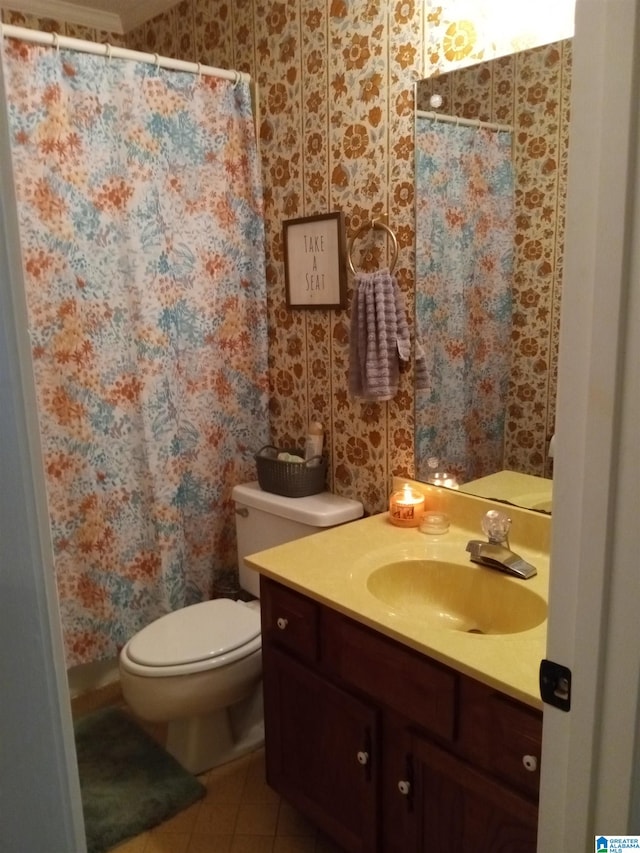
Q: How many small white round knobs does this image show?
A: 4